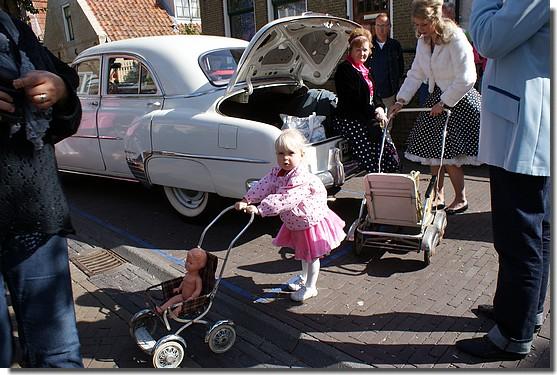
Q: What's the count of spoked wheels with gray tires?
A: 2